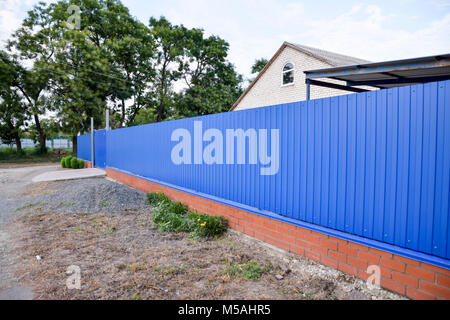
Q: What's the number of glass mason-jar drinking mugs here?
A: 0